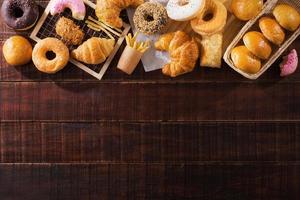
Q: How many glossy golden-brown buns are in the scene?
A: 6